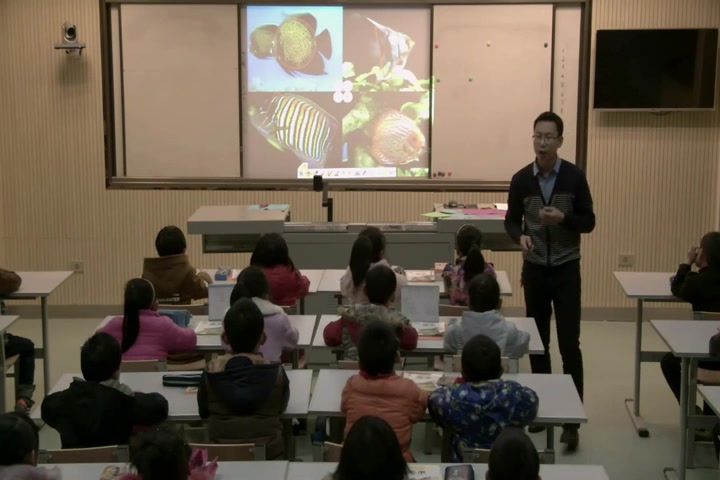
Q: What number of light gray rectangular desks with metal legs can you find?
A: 13